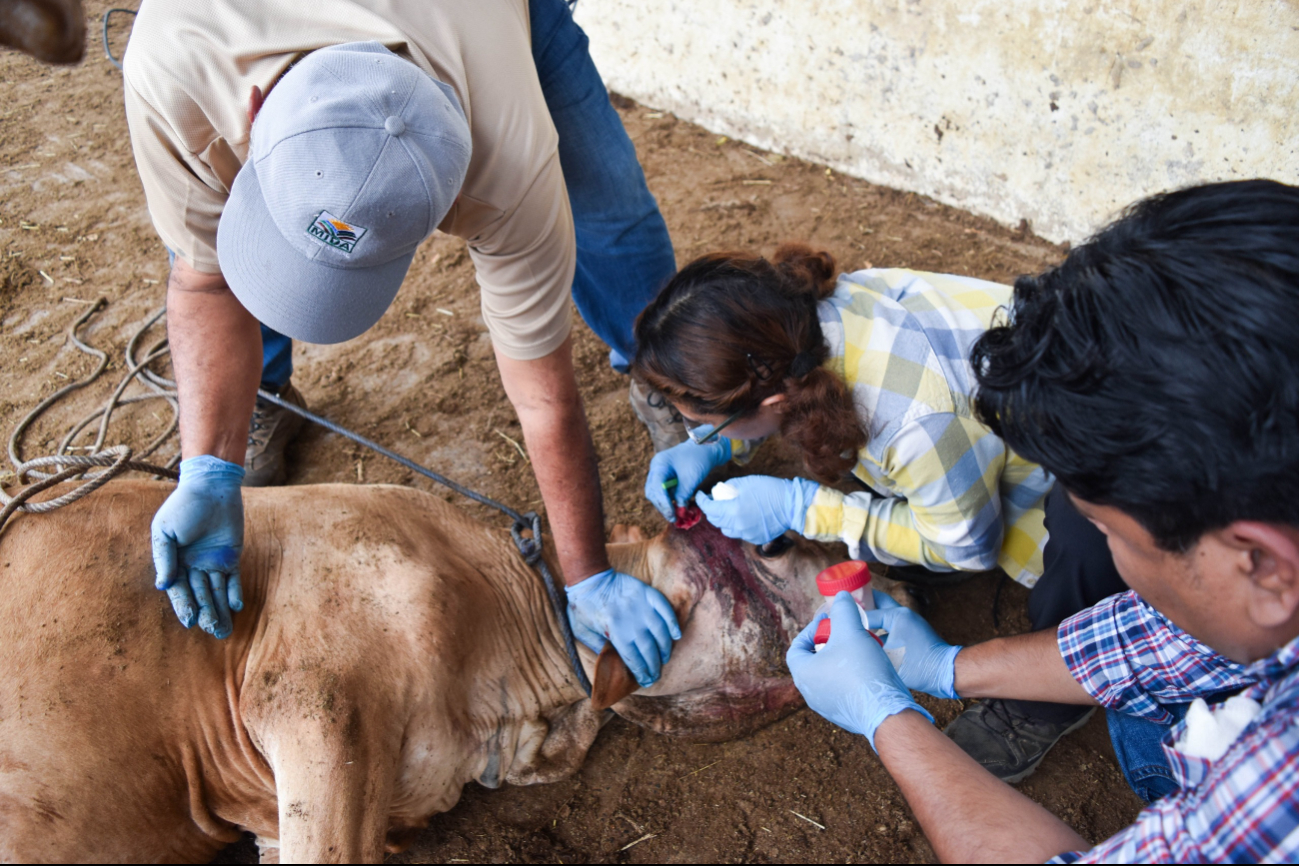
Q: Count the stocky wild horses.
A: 0